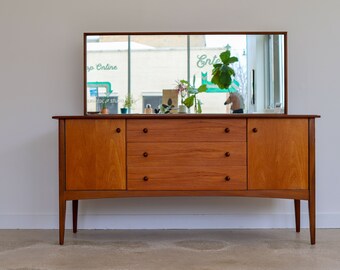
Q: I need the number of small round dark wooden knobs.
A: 8